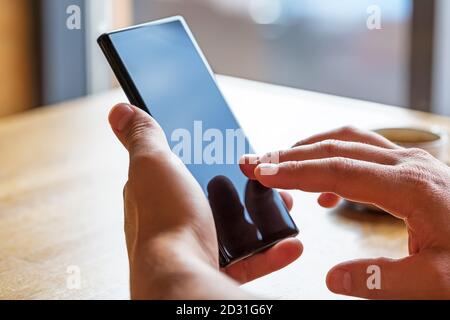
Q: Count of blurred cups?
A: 1